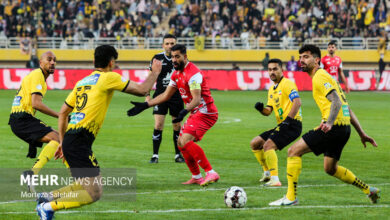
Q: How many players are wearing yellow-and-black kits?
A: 4